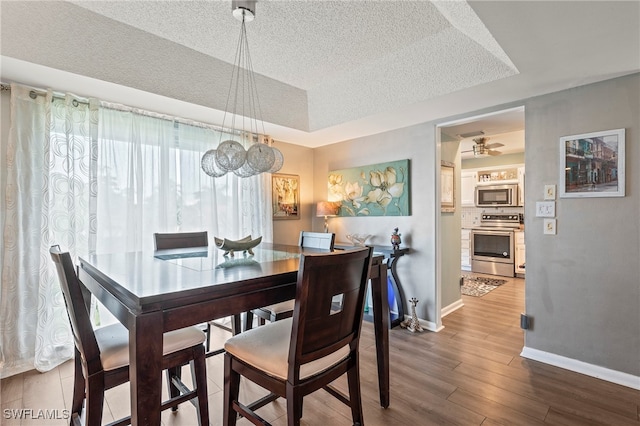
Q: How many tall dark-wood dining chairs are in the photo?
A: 4